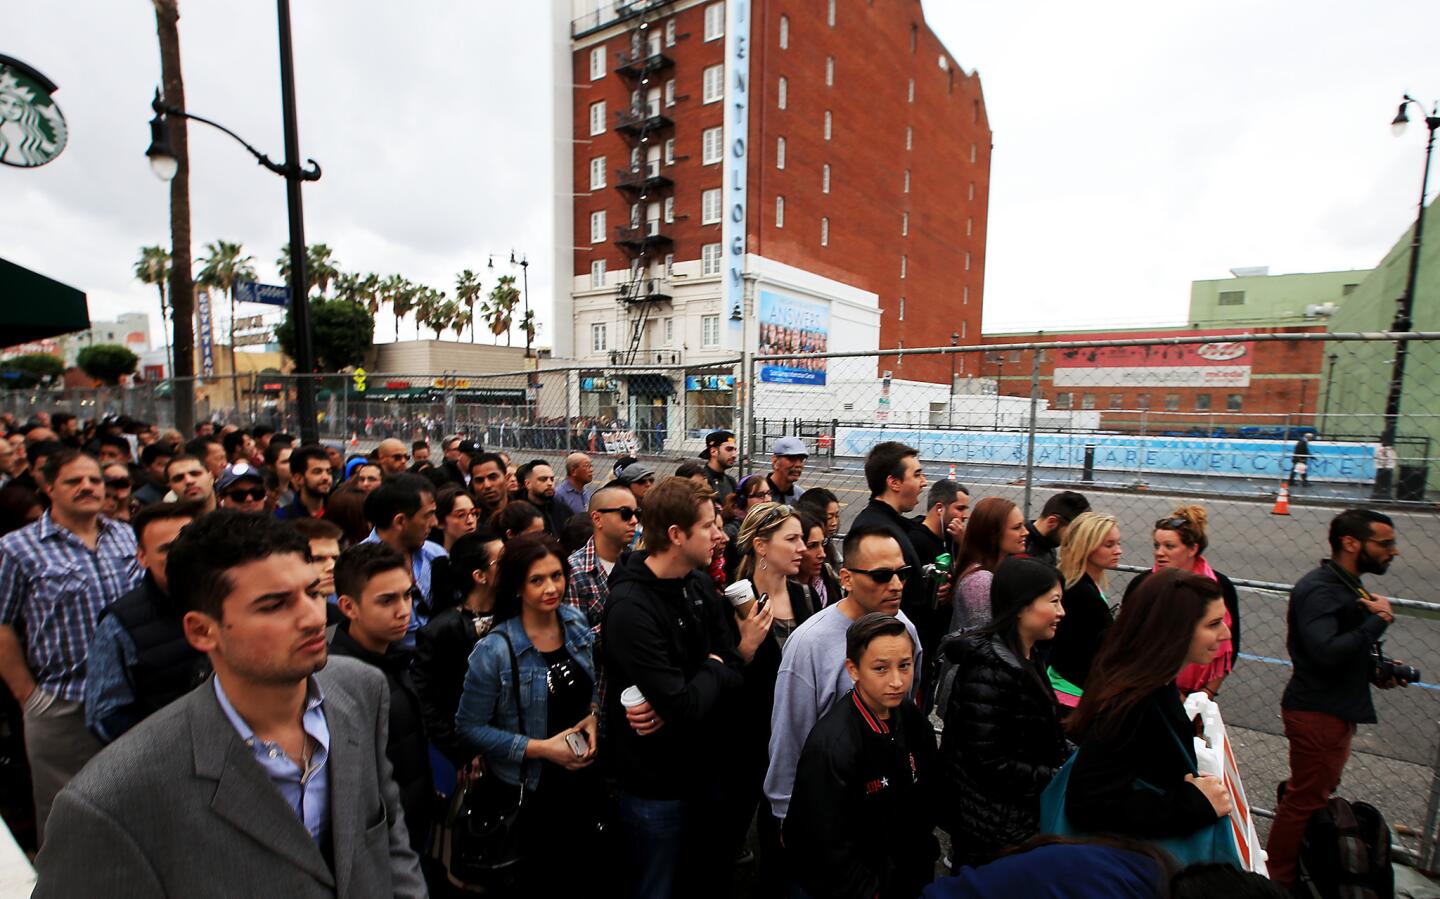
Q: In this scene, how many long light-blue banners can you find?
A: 2